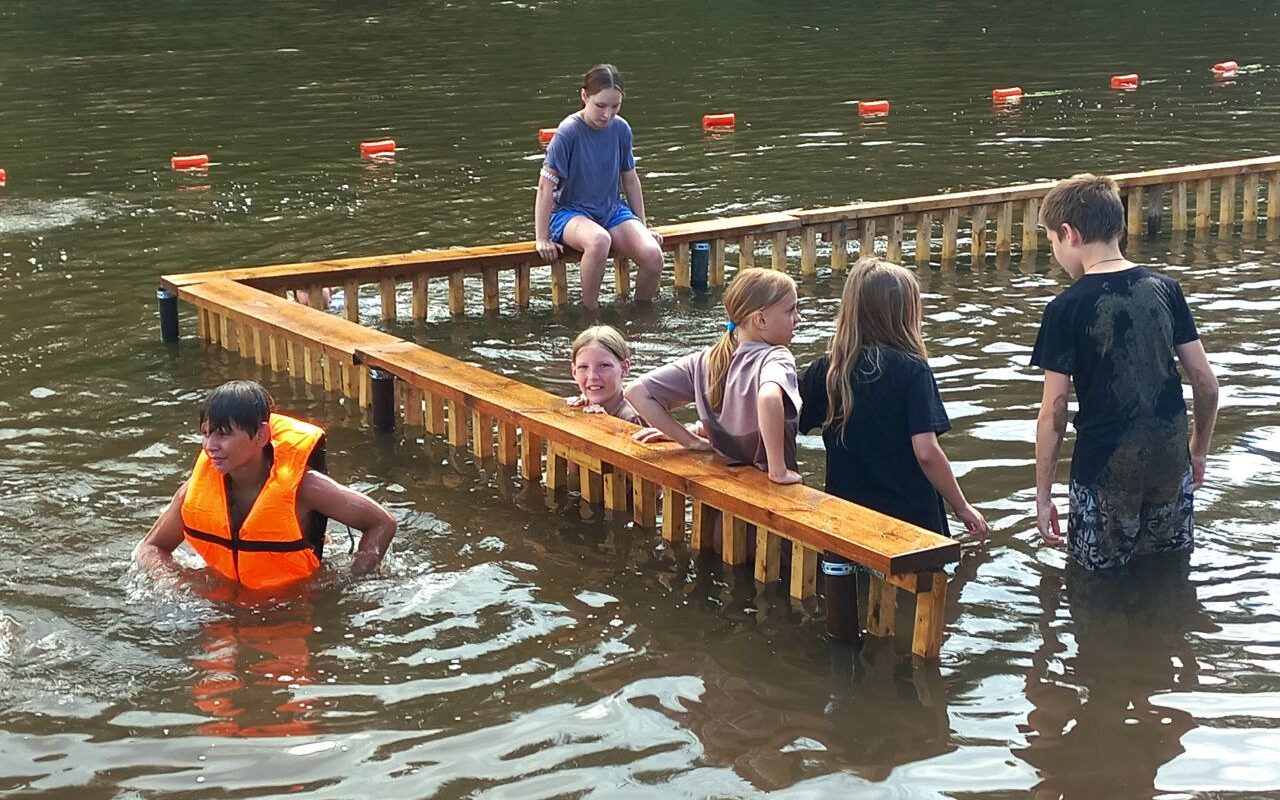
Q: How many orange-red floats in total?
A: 9